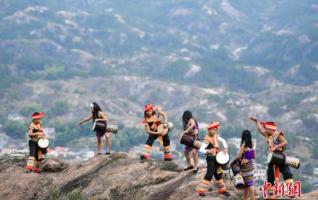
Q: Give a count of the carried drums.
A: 7